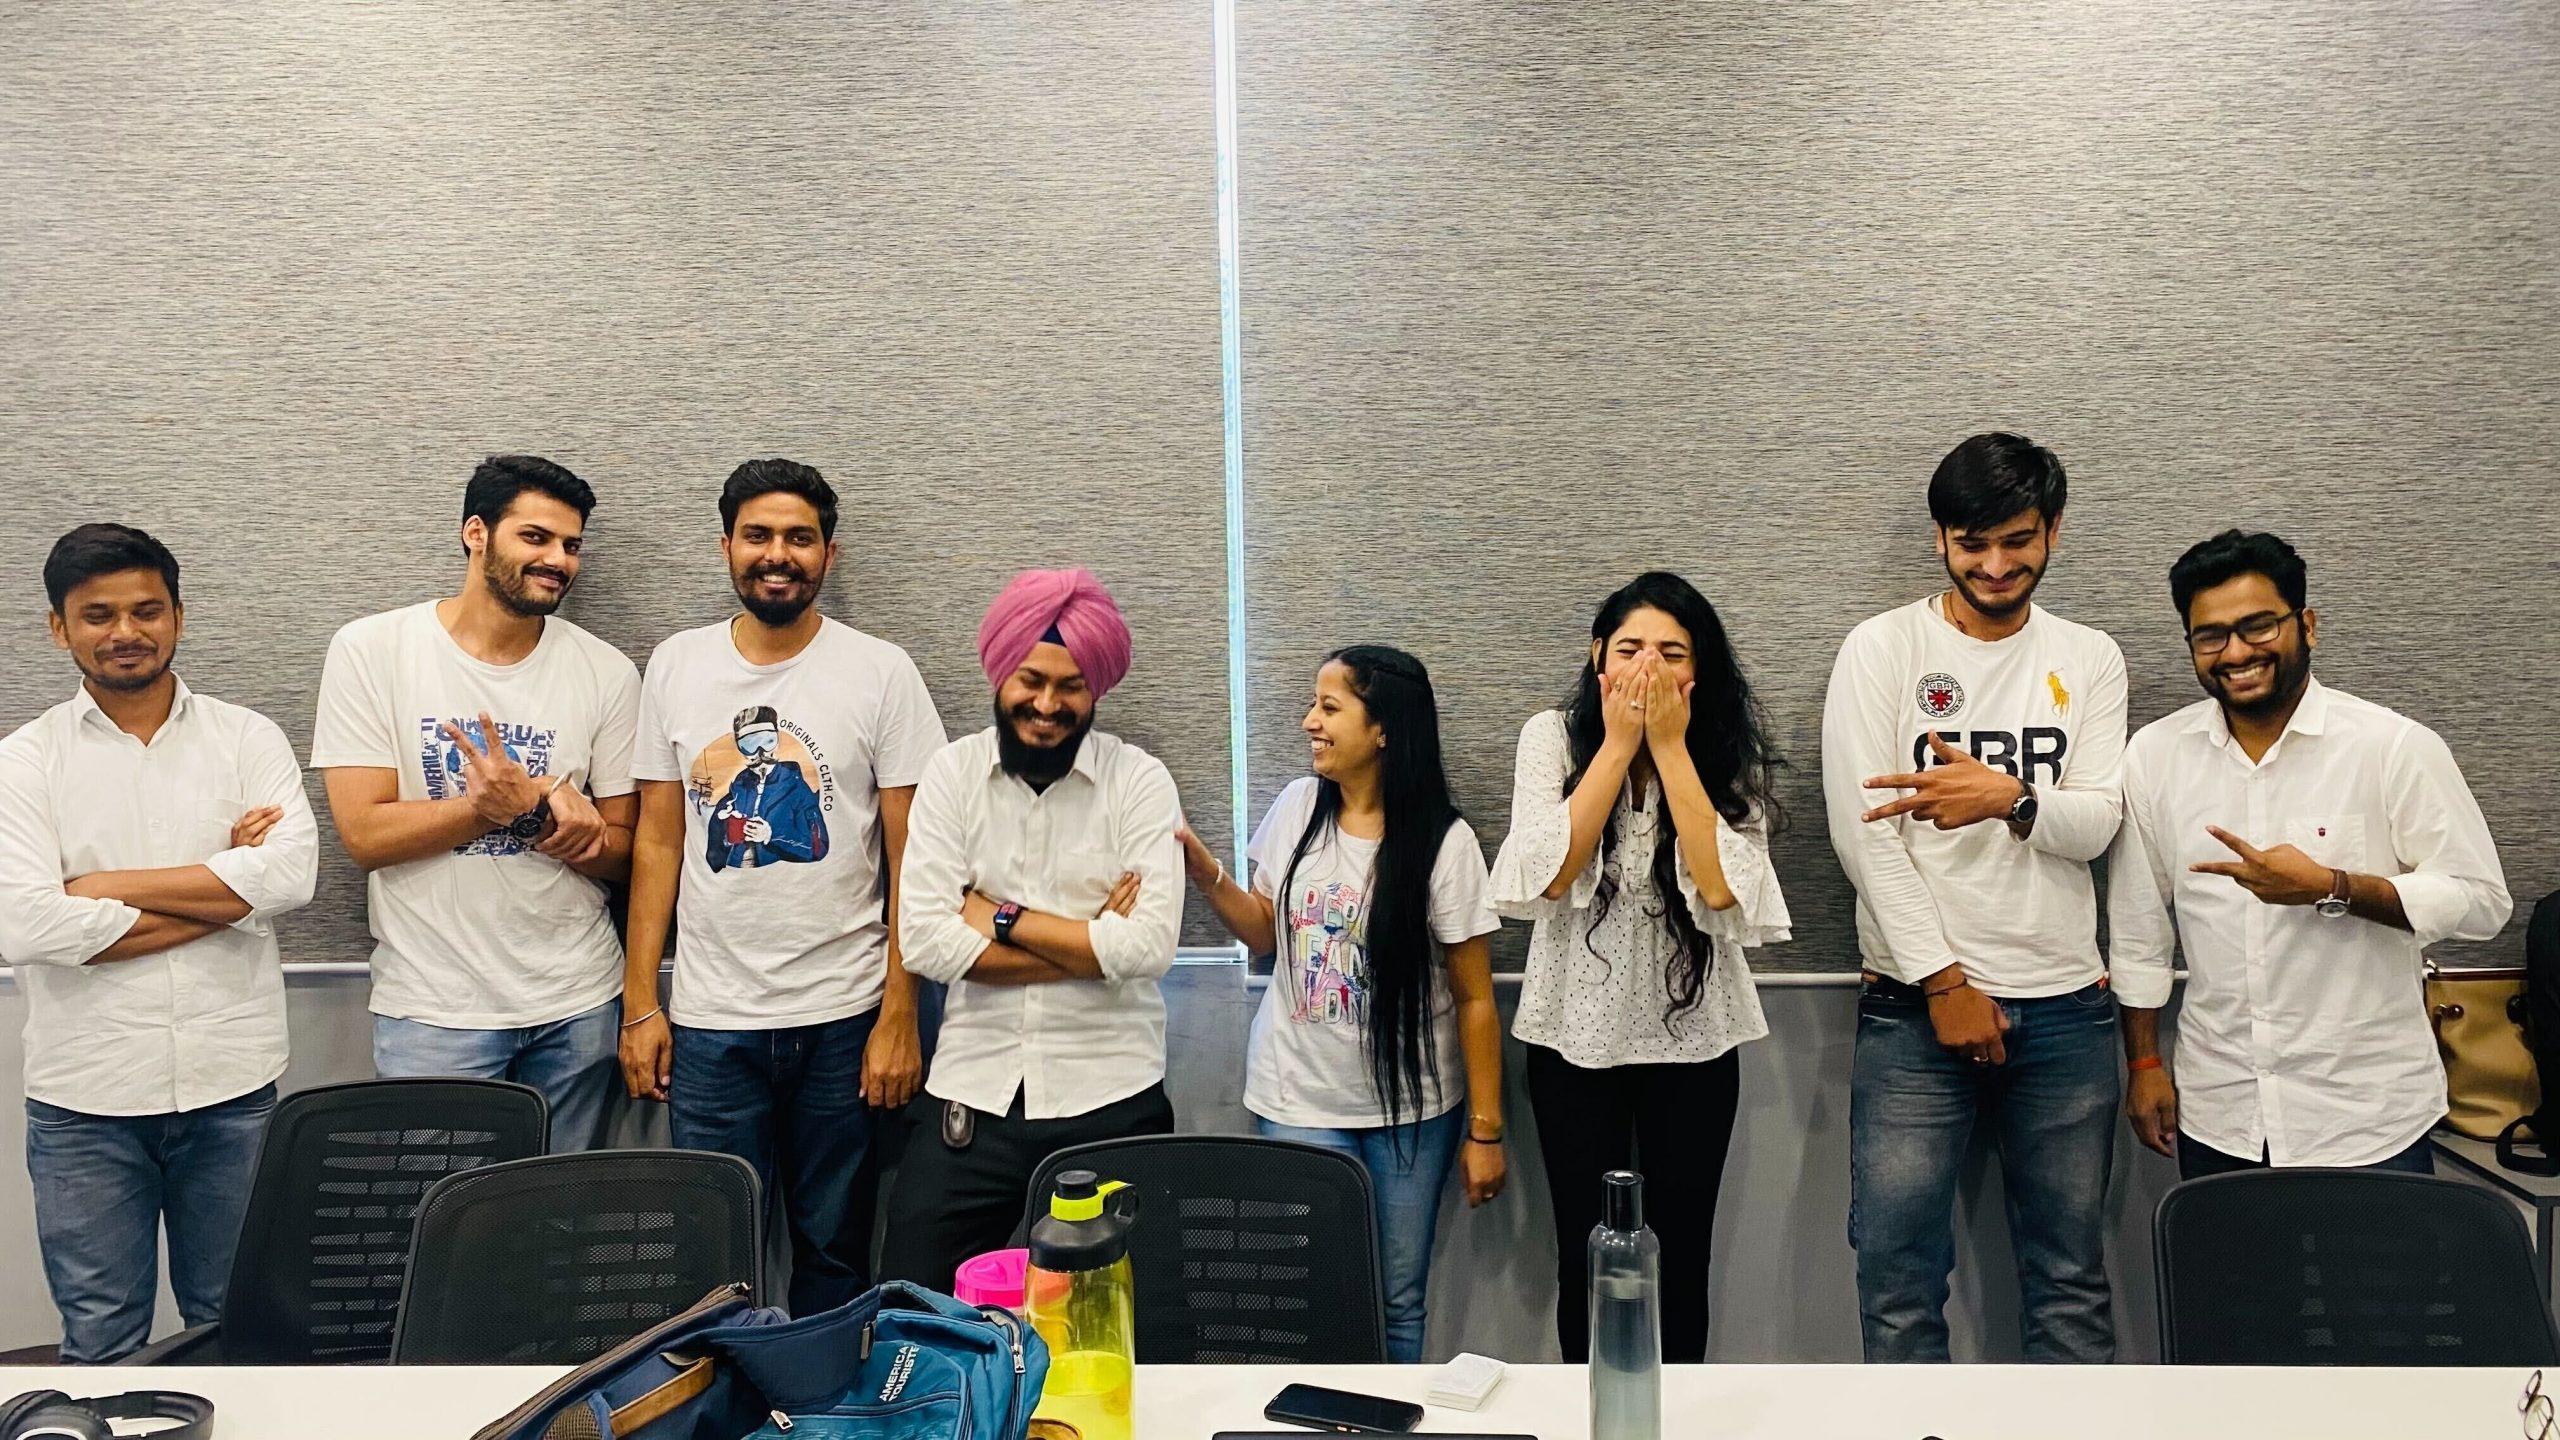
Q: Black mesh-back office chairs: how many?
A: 4